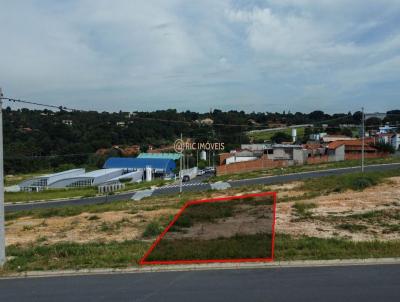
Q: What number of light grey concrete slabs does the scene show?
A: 2